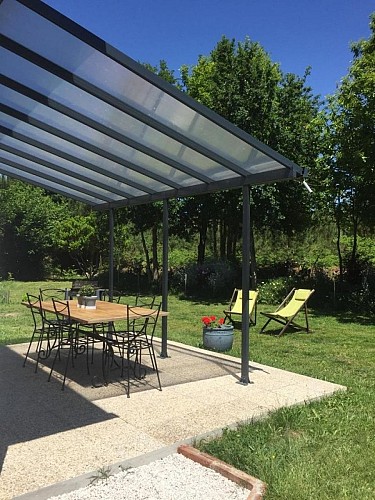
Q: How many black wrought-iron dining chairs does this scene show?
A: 6